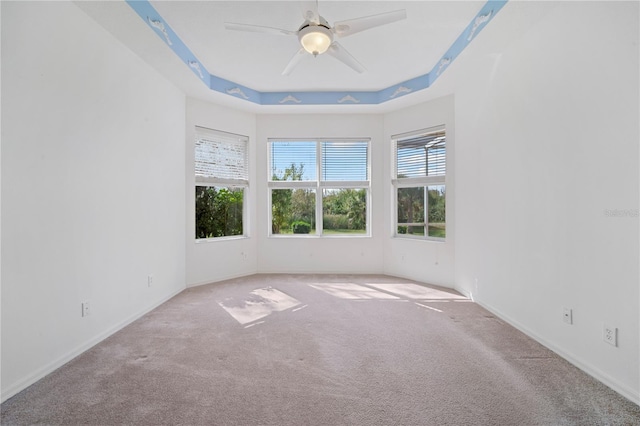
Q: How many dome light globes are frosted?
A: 1